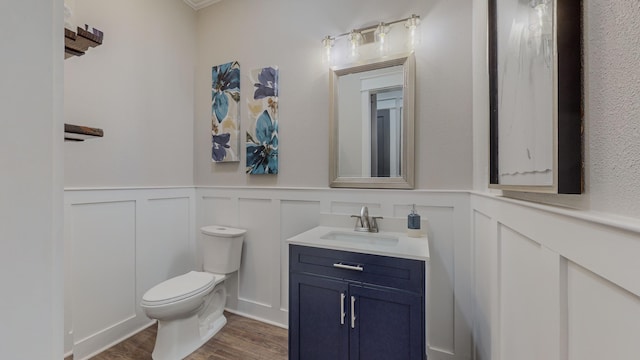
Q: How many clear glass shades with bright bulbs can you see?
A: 4